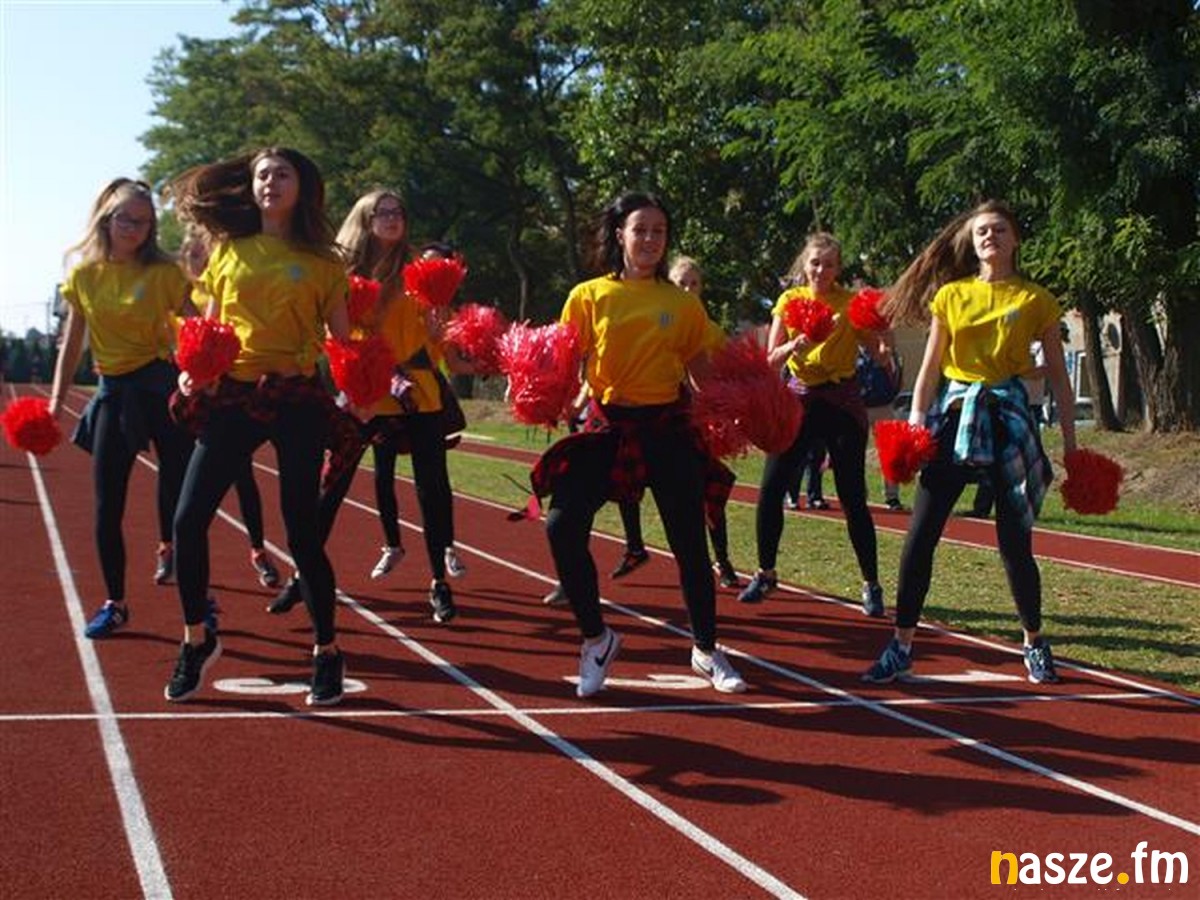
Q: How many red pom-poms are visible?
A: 12